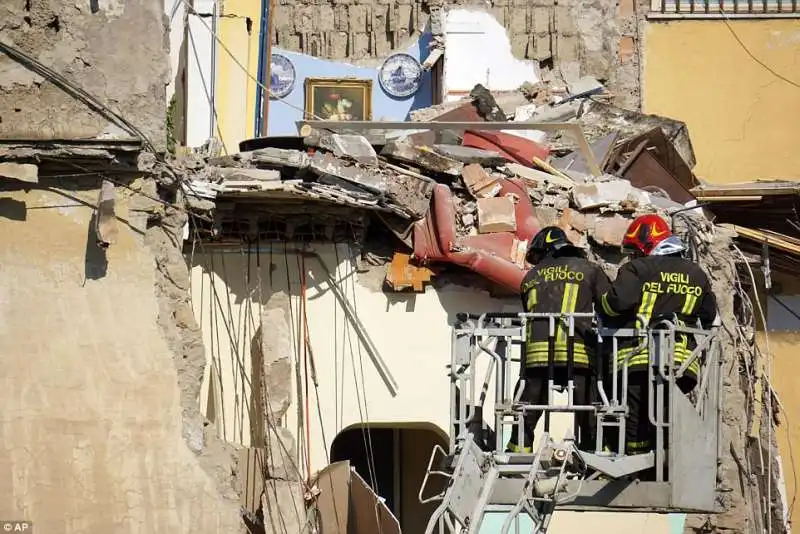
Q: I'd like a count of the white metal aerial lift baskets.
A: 1